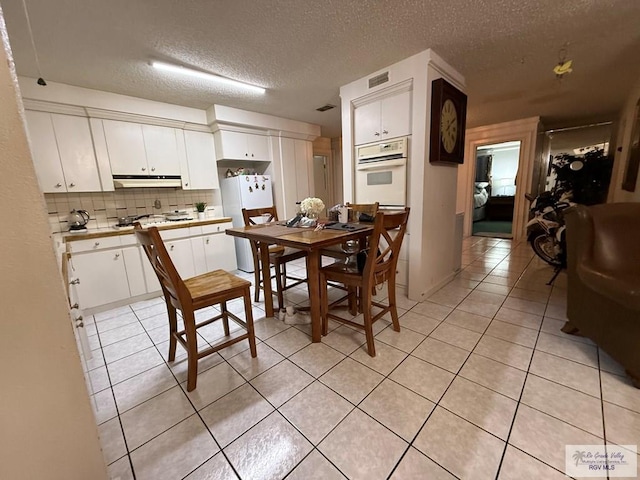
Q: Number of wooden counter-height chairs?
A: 4